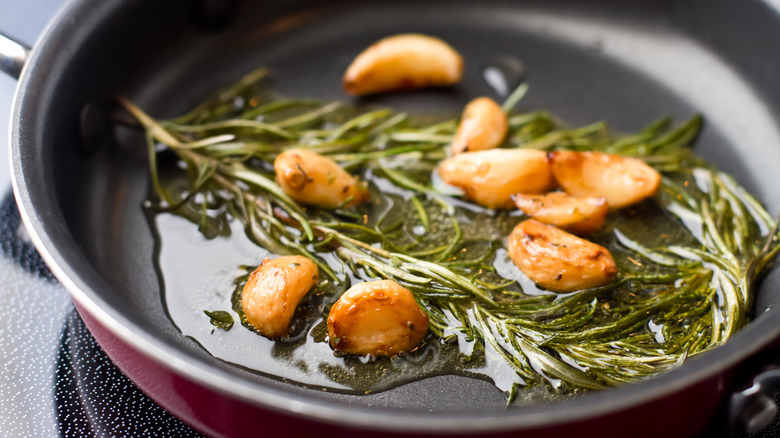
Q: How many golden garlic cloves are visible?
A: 9